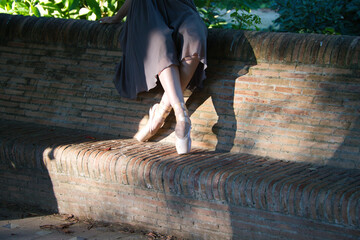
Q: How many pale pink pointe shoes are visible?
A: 2